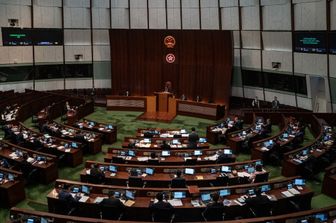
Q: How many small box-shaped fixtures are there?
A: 3